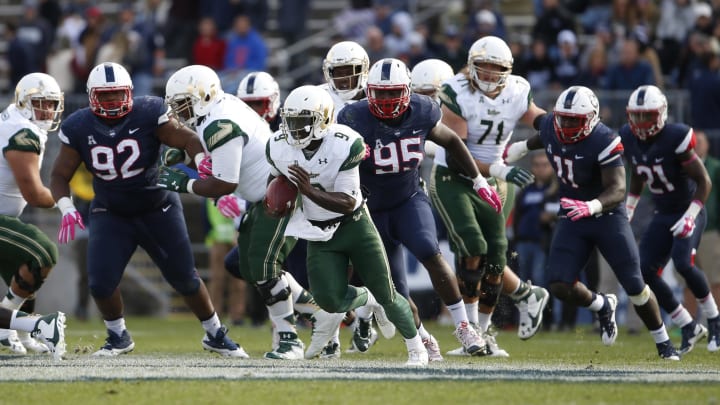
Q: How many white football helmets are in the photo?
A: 11